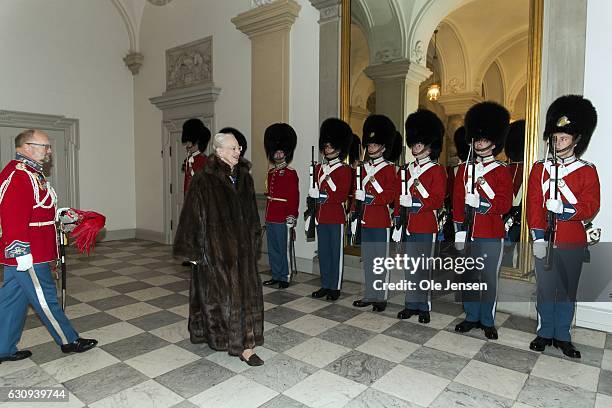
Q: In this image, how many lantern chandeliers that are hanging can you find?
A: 1